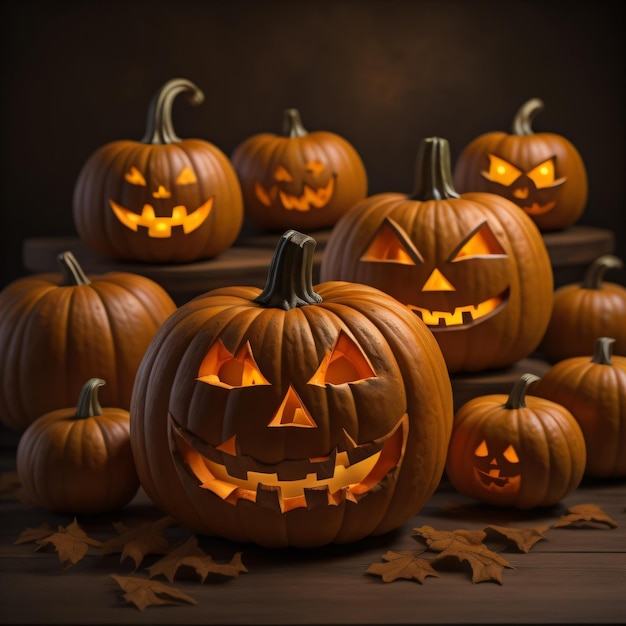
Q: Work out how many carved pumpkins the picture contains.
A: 6